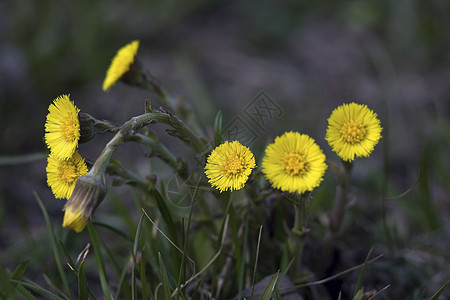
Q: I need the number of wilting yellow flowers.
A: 1